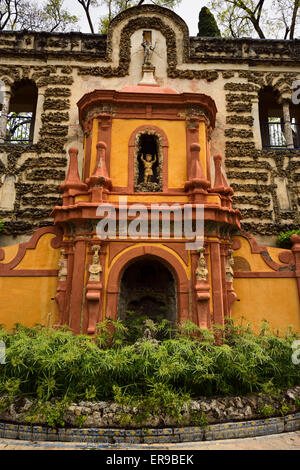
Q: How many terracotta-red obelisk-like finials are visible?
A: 4